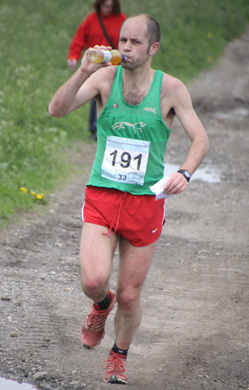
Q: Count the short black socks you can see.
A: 2